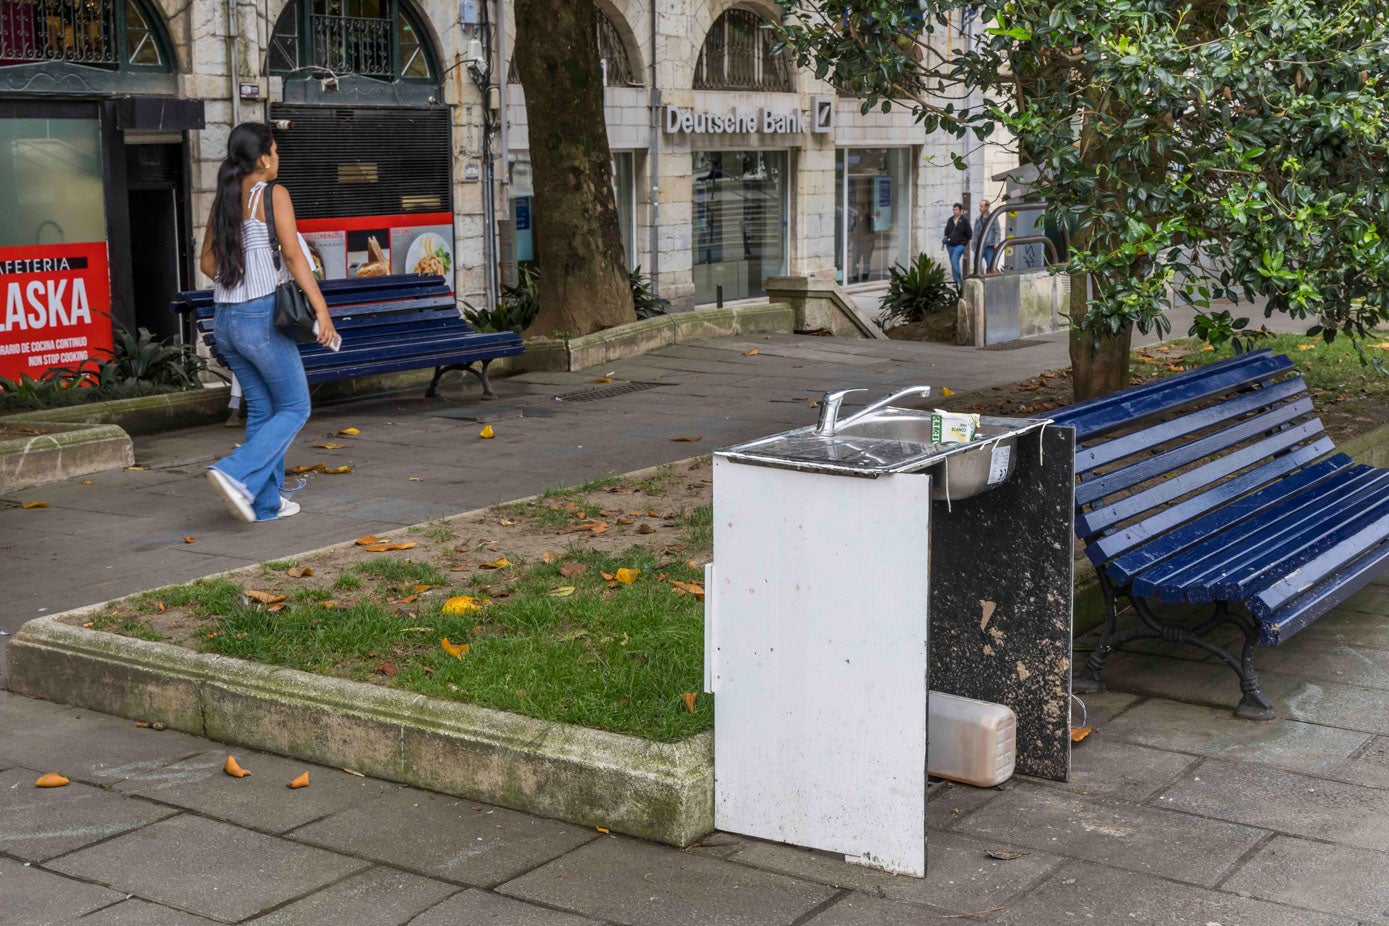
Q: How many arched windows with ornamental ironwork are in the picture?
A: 4